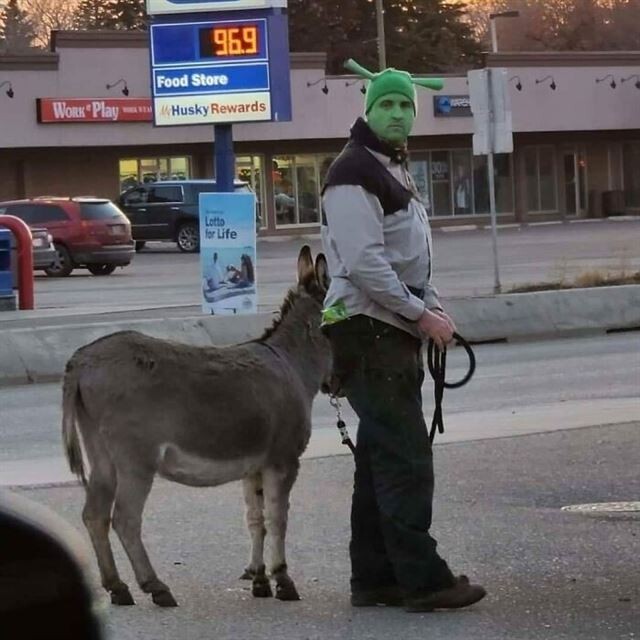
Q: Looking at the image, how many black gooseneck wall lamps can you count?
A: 8